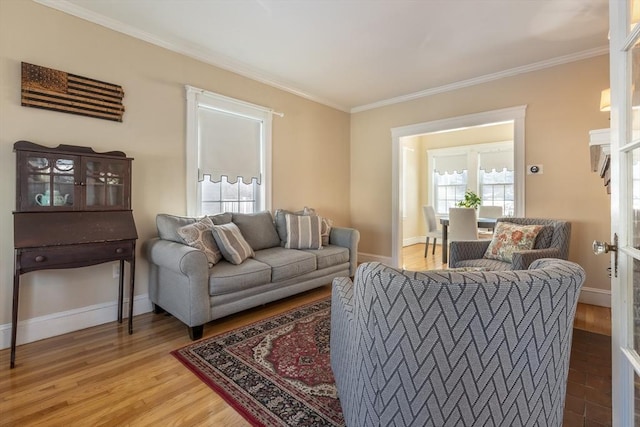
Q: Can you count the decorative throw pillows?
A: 5